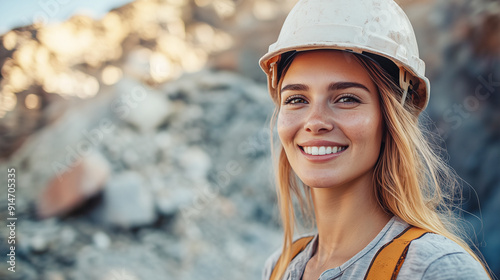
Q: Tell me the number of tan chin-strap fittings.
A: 2